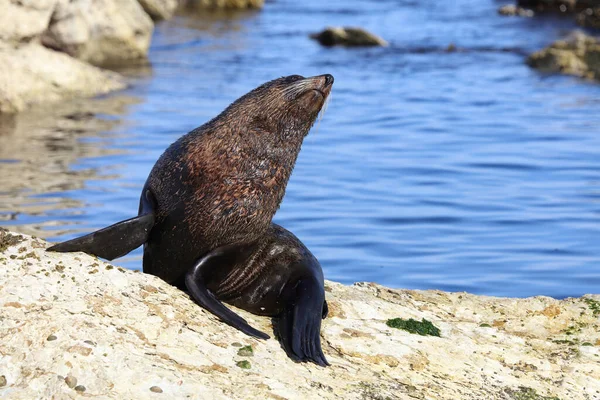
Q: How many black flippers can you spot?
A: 3